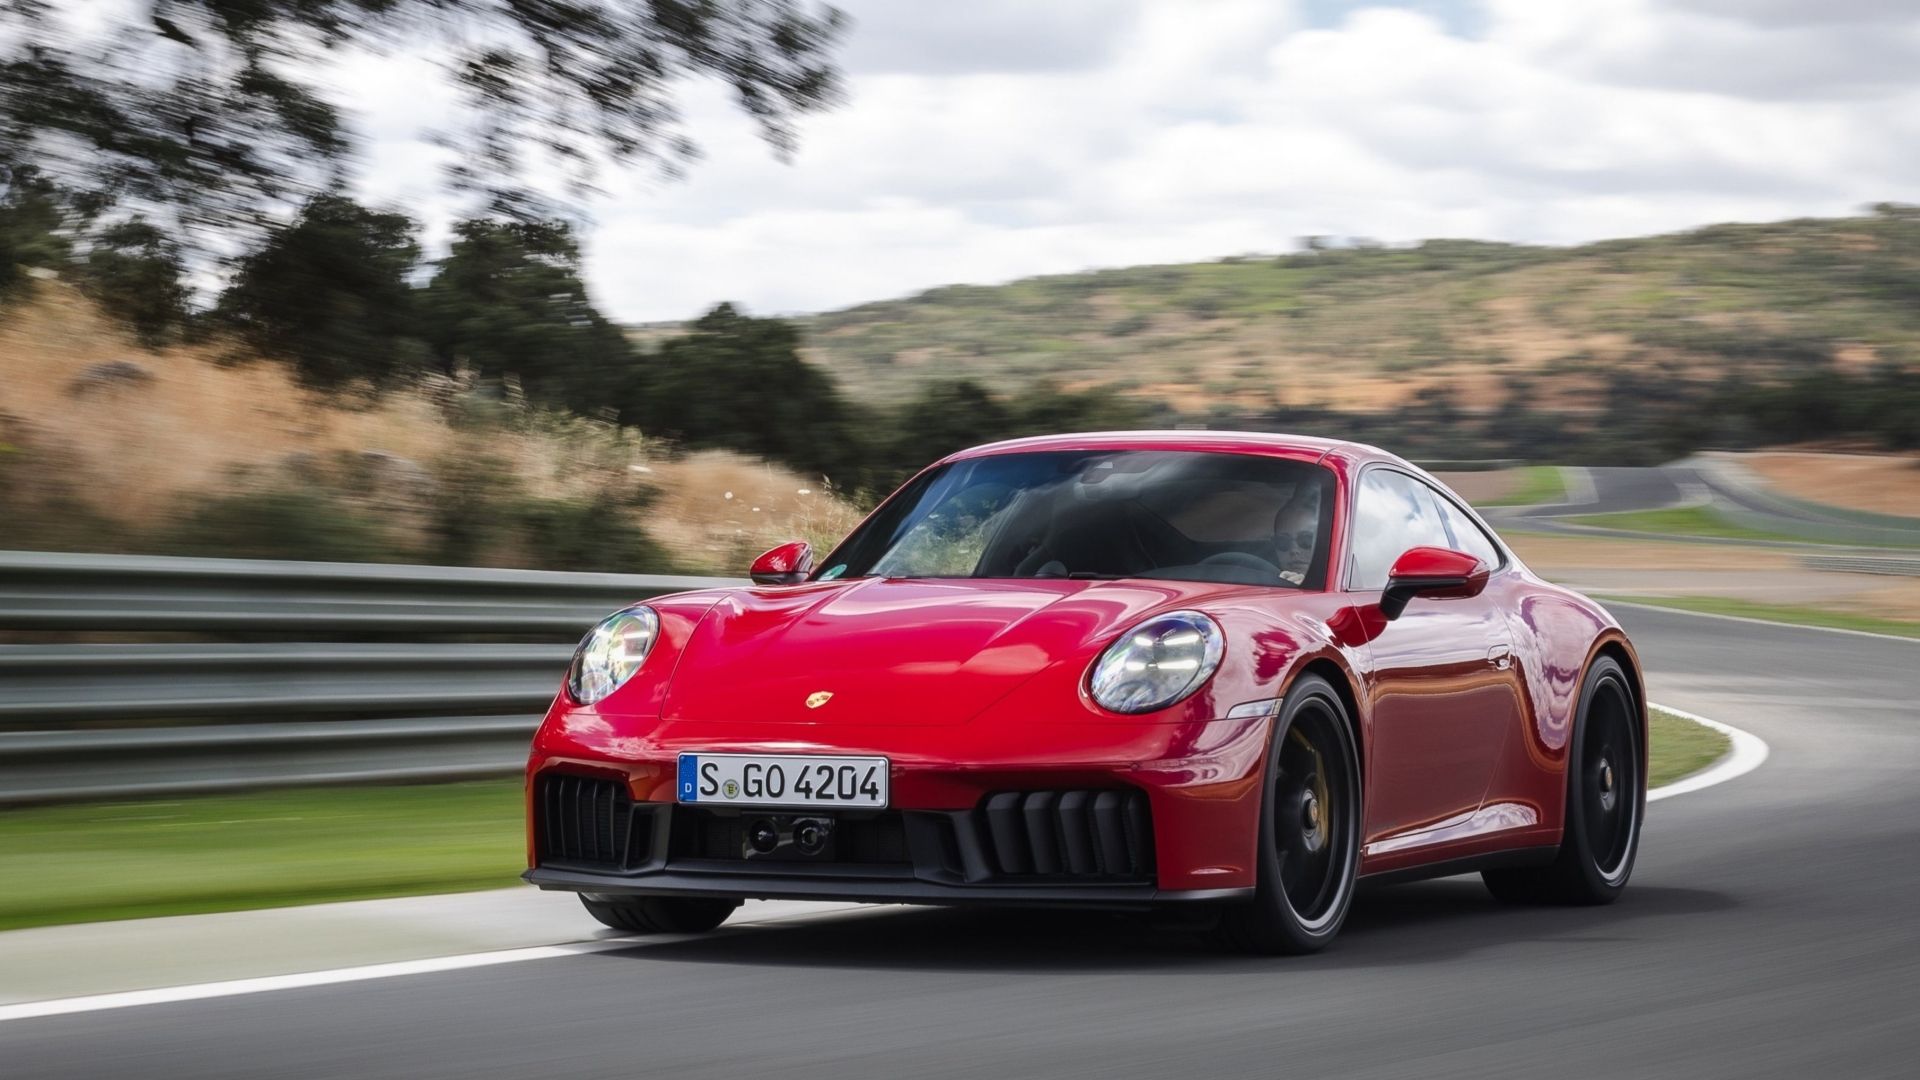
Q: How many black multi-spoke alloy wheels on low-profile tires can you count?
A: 2